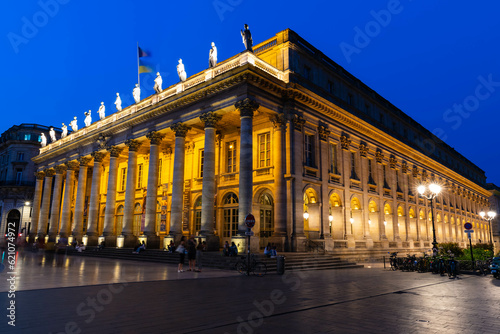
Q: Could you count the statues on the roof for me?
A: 12